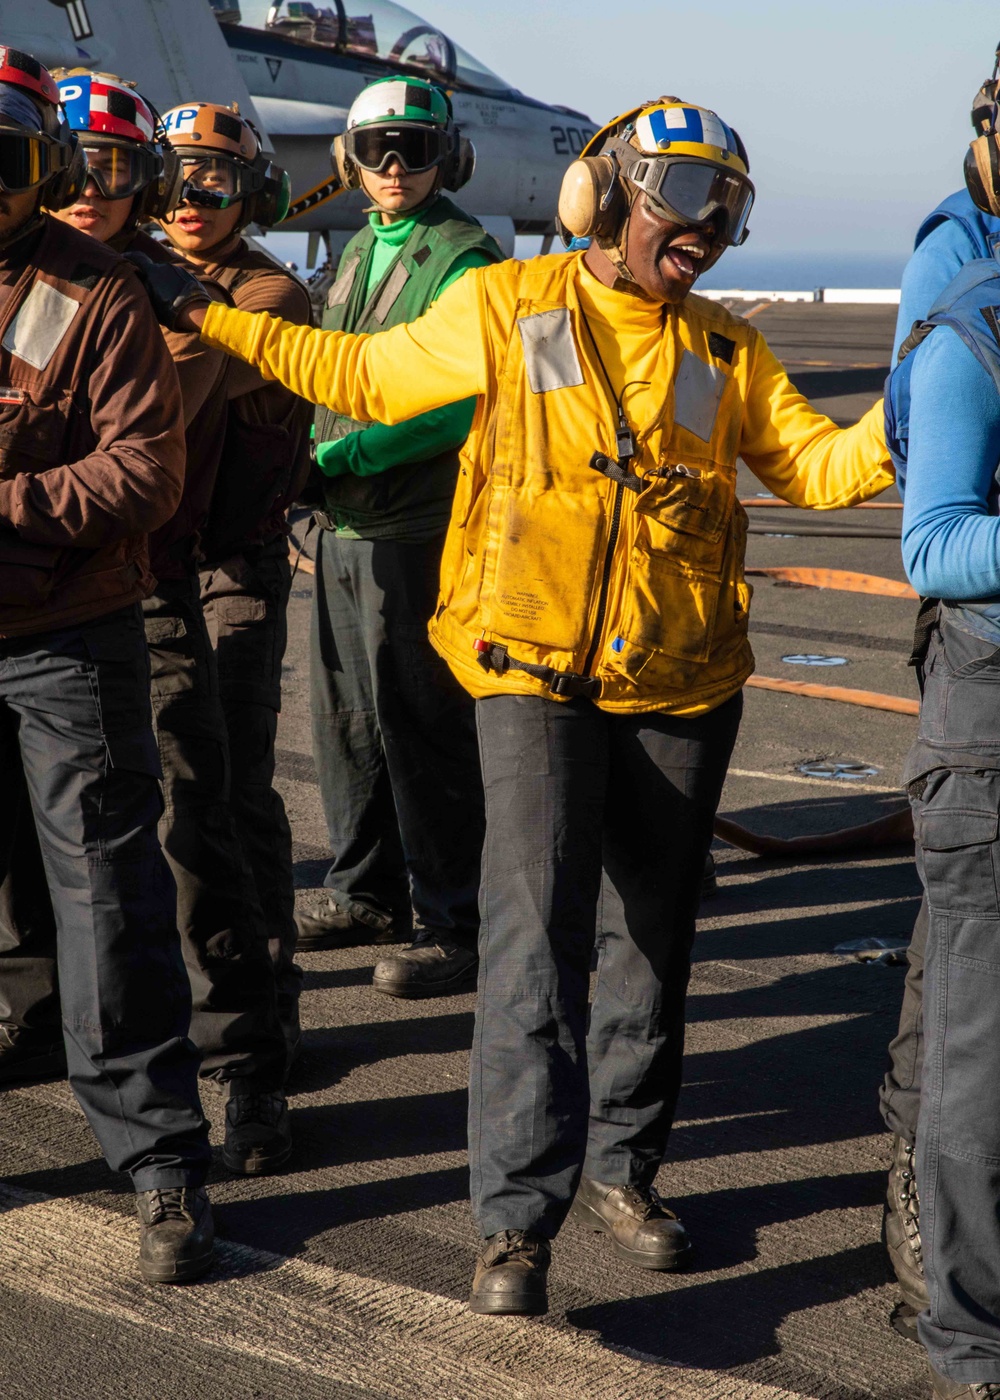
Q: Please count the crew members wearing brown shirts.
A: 3